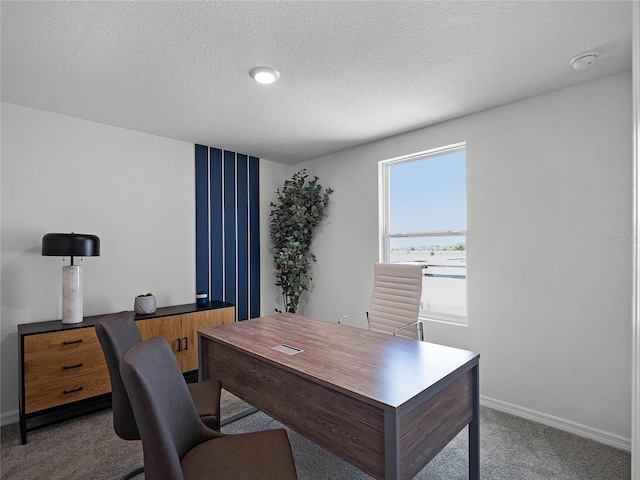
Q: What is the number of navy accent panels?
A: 5